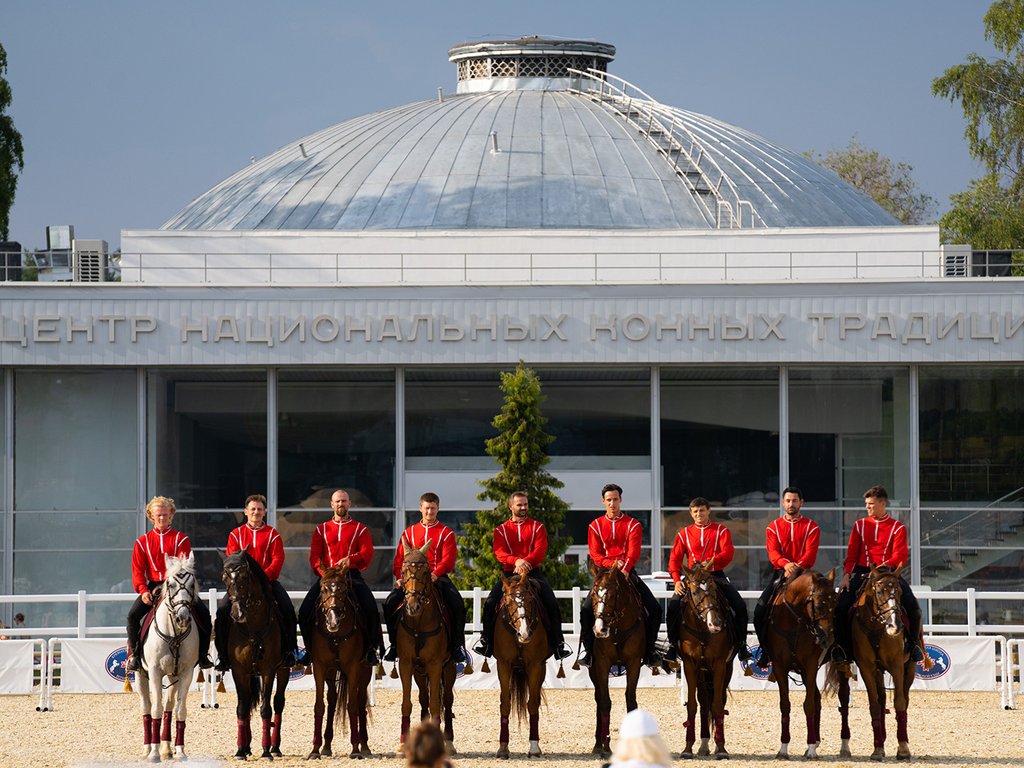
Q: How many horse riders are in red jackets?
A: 9